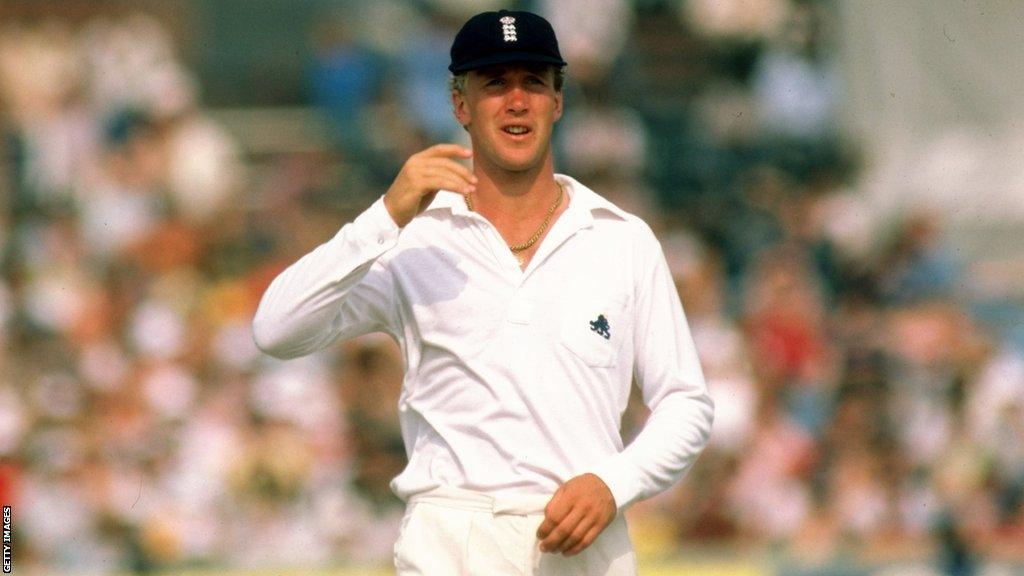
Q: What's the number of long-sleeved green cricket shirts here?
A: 0